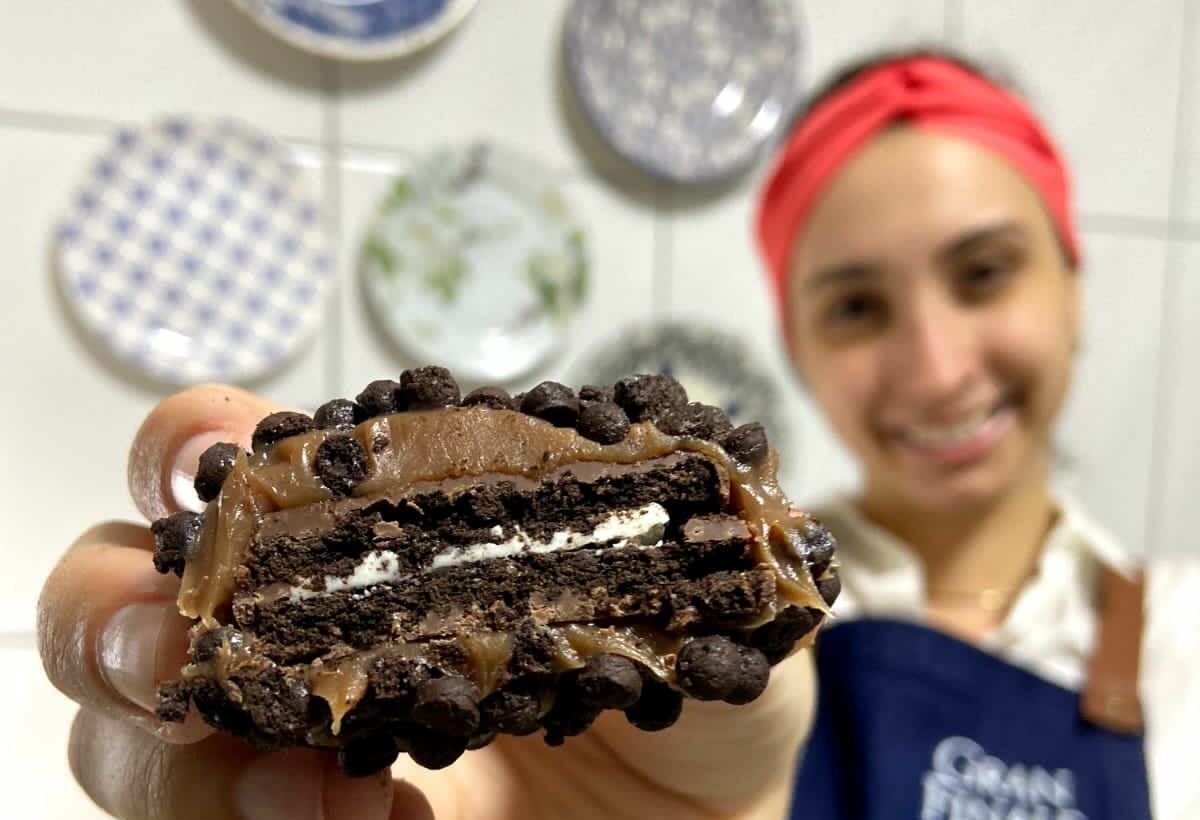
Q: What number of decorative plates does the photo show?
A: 5